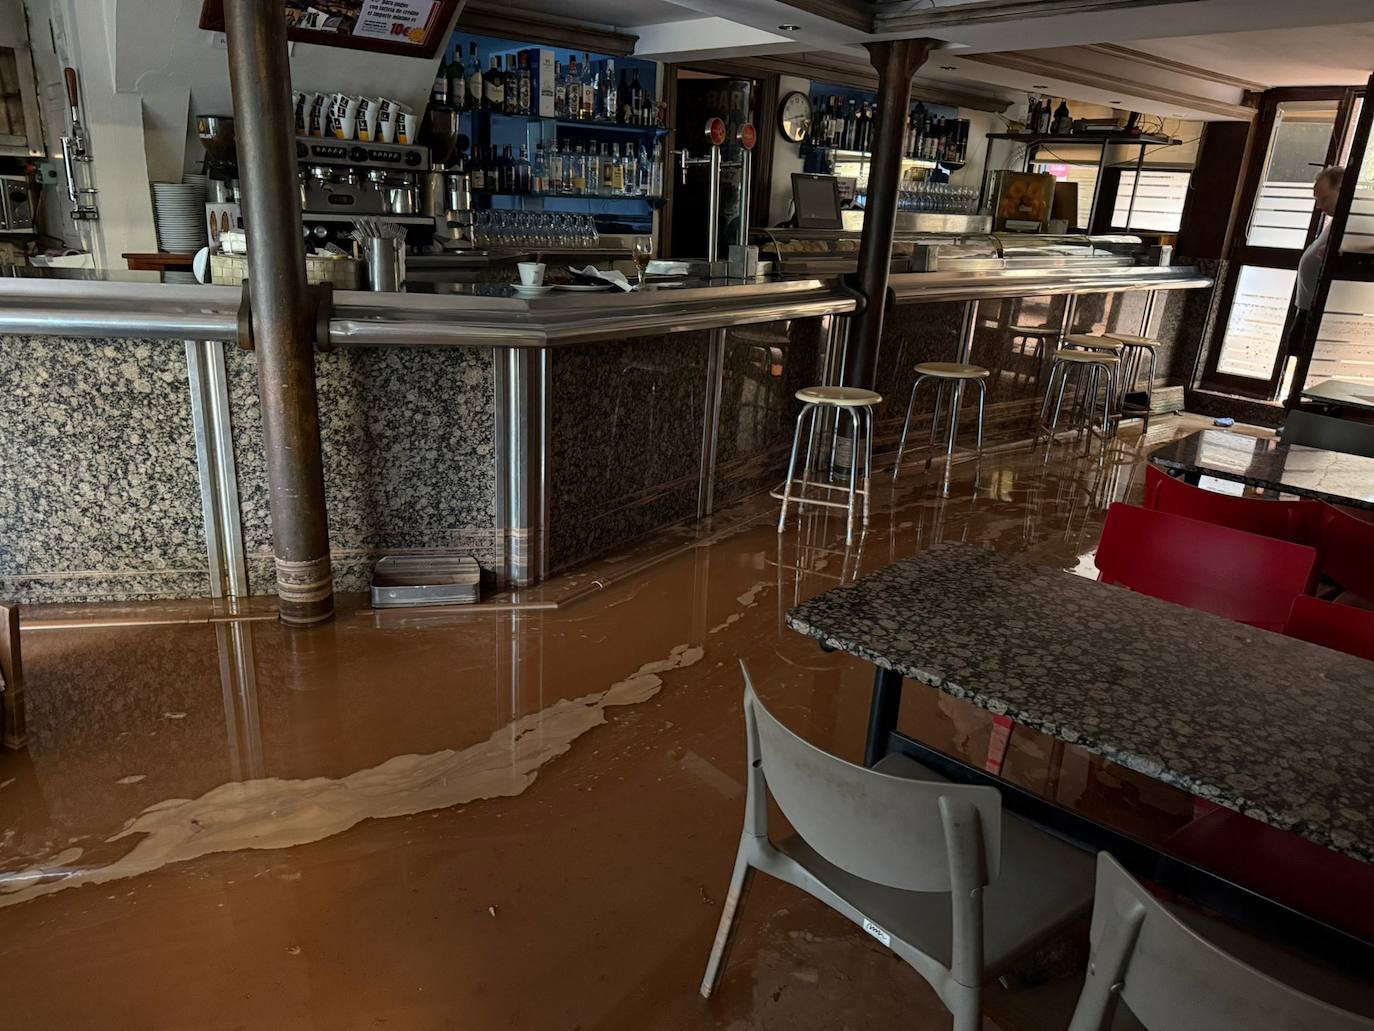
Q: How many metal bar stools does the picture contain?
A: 5